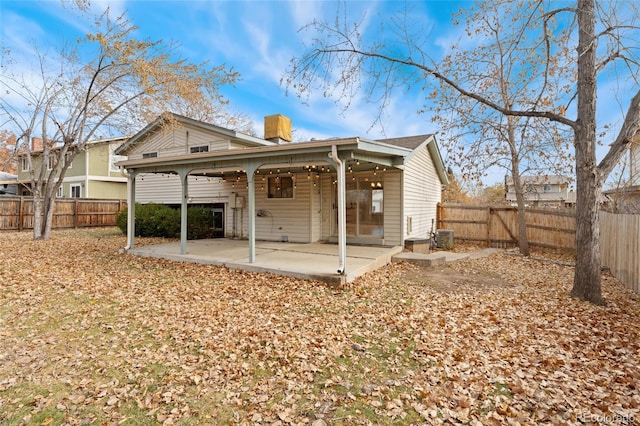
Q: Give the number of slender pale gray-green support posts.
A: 4